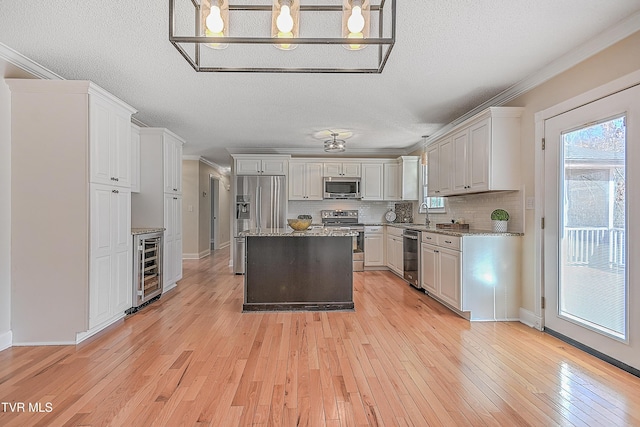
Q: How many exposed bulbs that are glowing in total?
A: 3